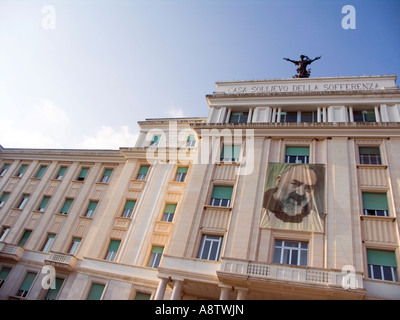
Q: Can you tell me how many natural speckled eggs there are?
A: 0